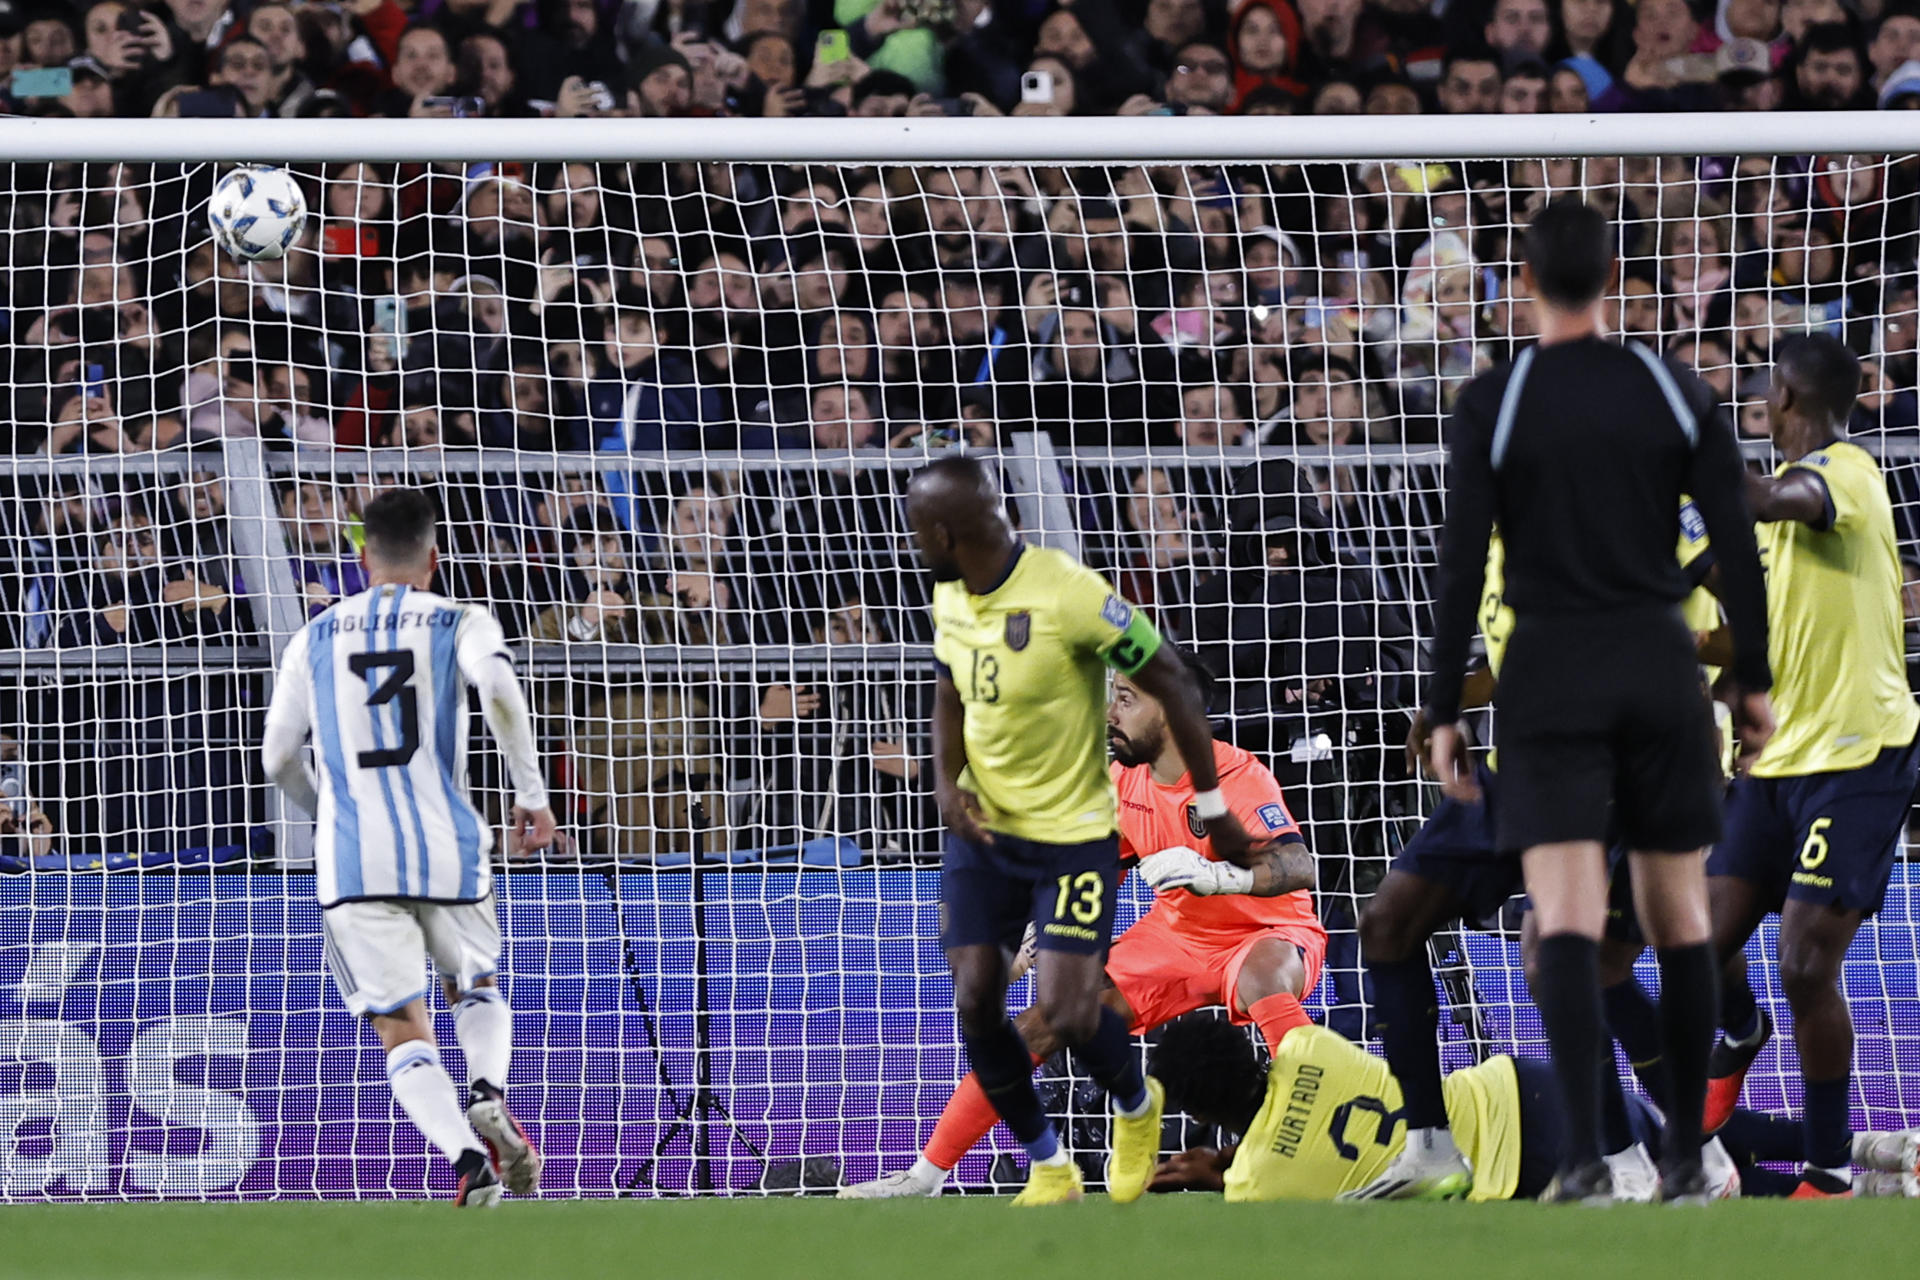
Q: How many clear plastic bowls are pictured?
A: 0